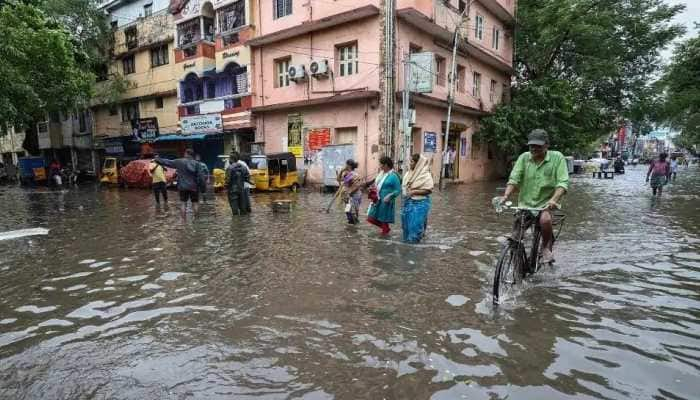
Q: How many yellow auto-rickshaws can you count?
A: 3